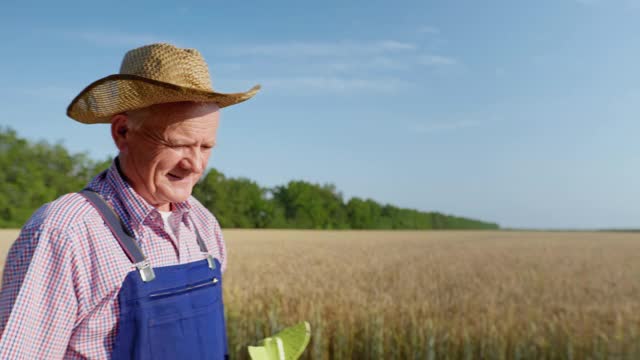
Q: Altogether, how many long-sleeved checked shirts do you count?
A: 1